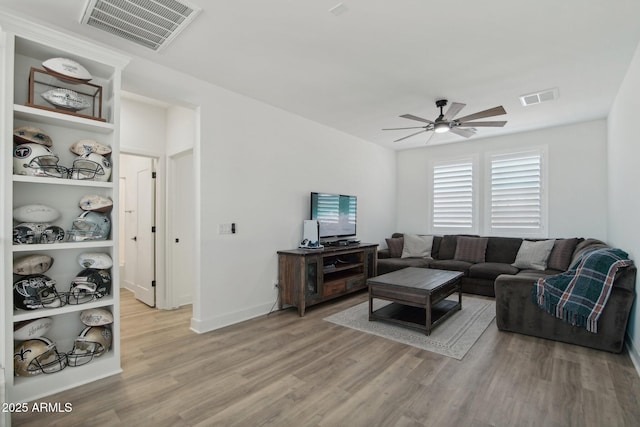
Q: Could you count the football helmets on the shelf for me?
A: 9